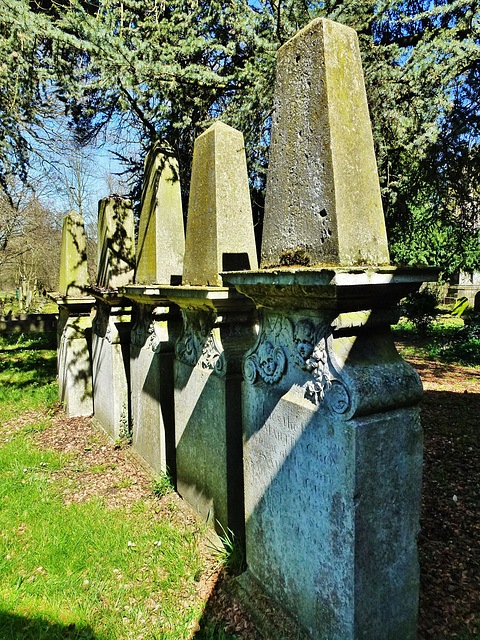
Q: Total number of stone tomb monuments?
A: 5